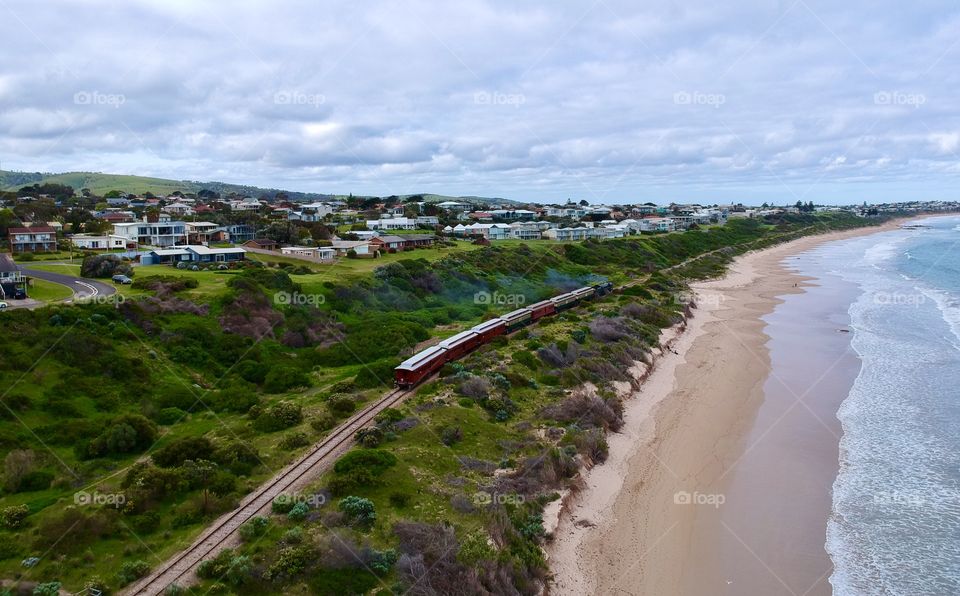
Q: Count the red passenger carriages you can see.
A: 4